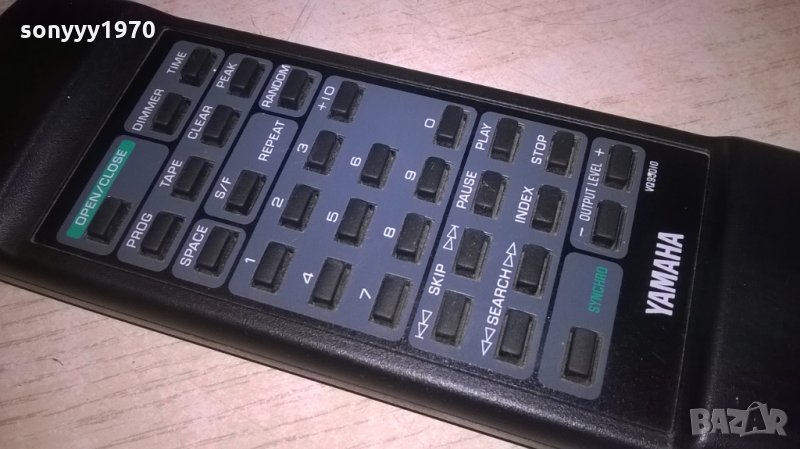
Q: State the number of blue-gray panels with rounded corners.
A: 10